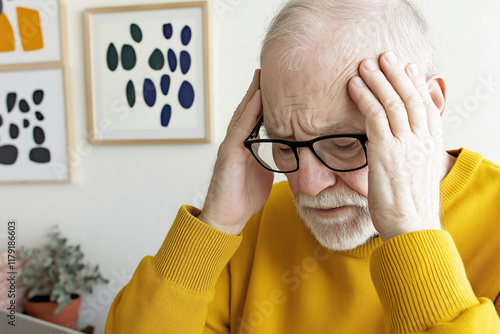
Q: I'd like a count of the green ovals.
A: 5